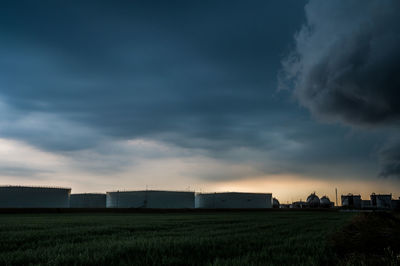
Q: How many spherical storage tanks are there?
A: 3